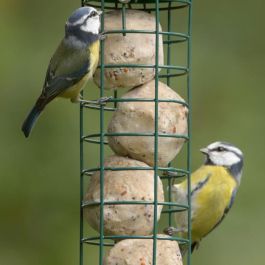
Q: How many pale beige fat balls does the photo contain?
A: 4